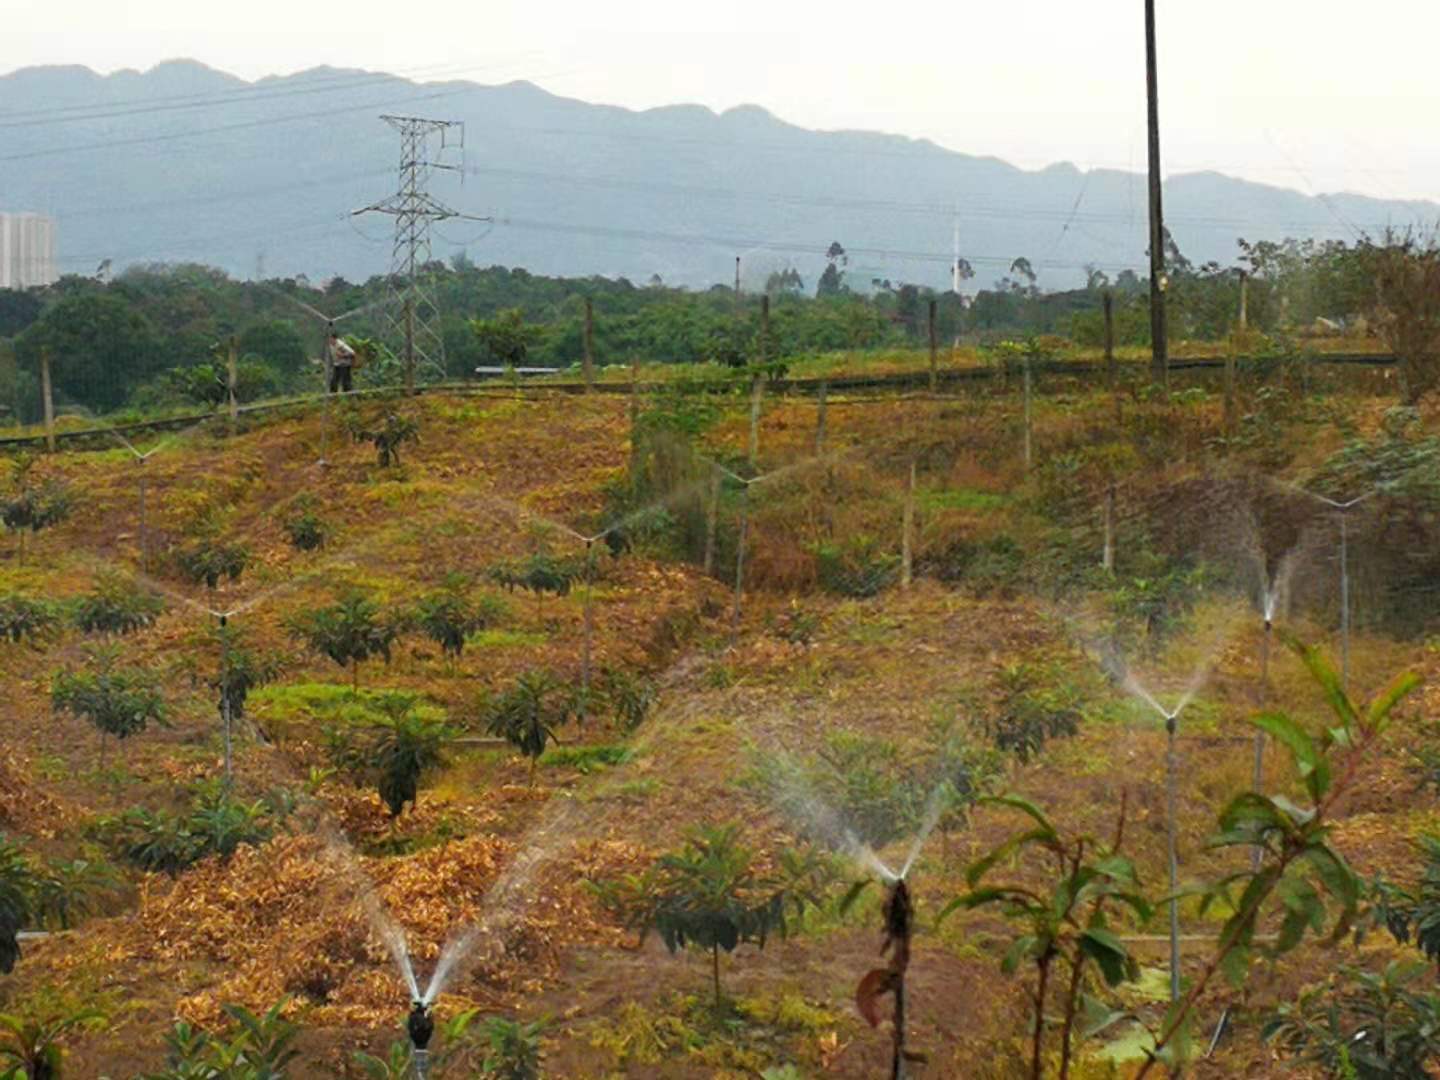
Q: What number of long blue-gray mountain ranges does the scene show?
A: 1